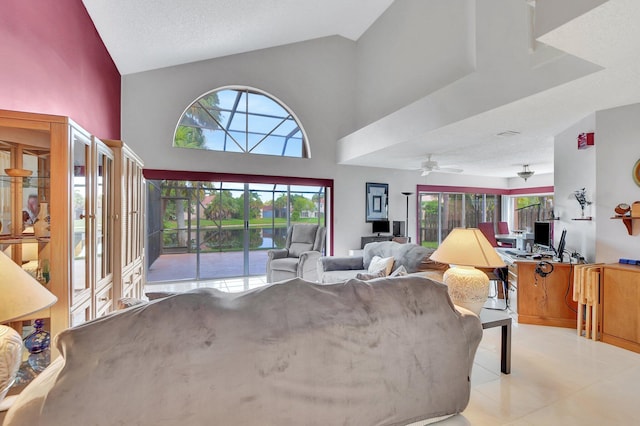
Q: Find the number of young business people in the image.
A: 0